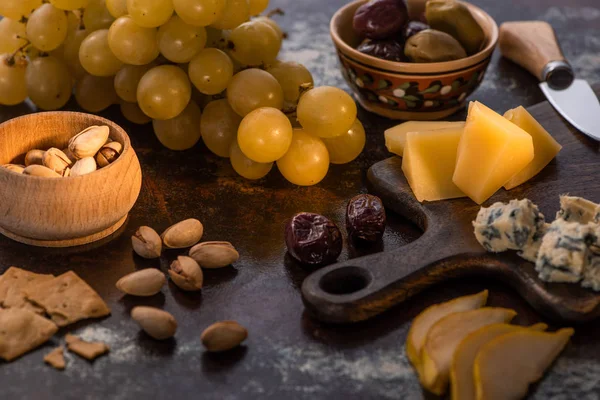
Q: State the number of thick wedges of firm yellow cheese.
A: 4